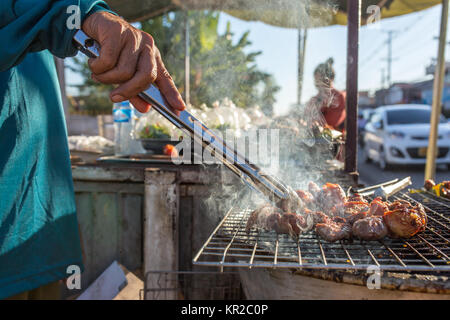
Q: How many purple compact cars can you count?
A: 0